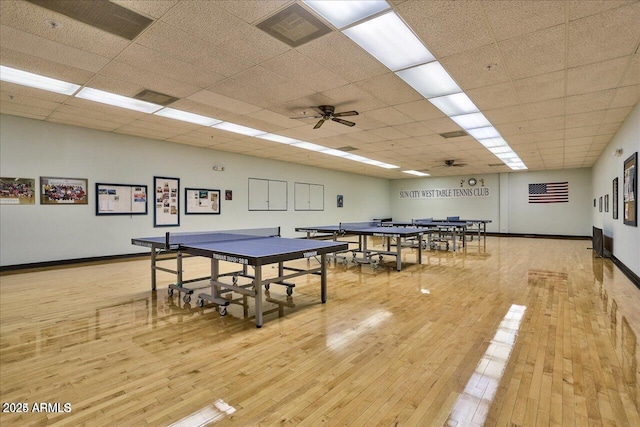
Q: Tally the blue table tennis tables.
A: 4